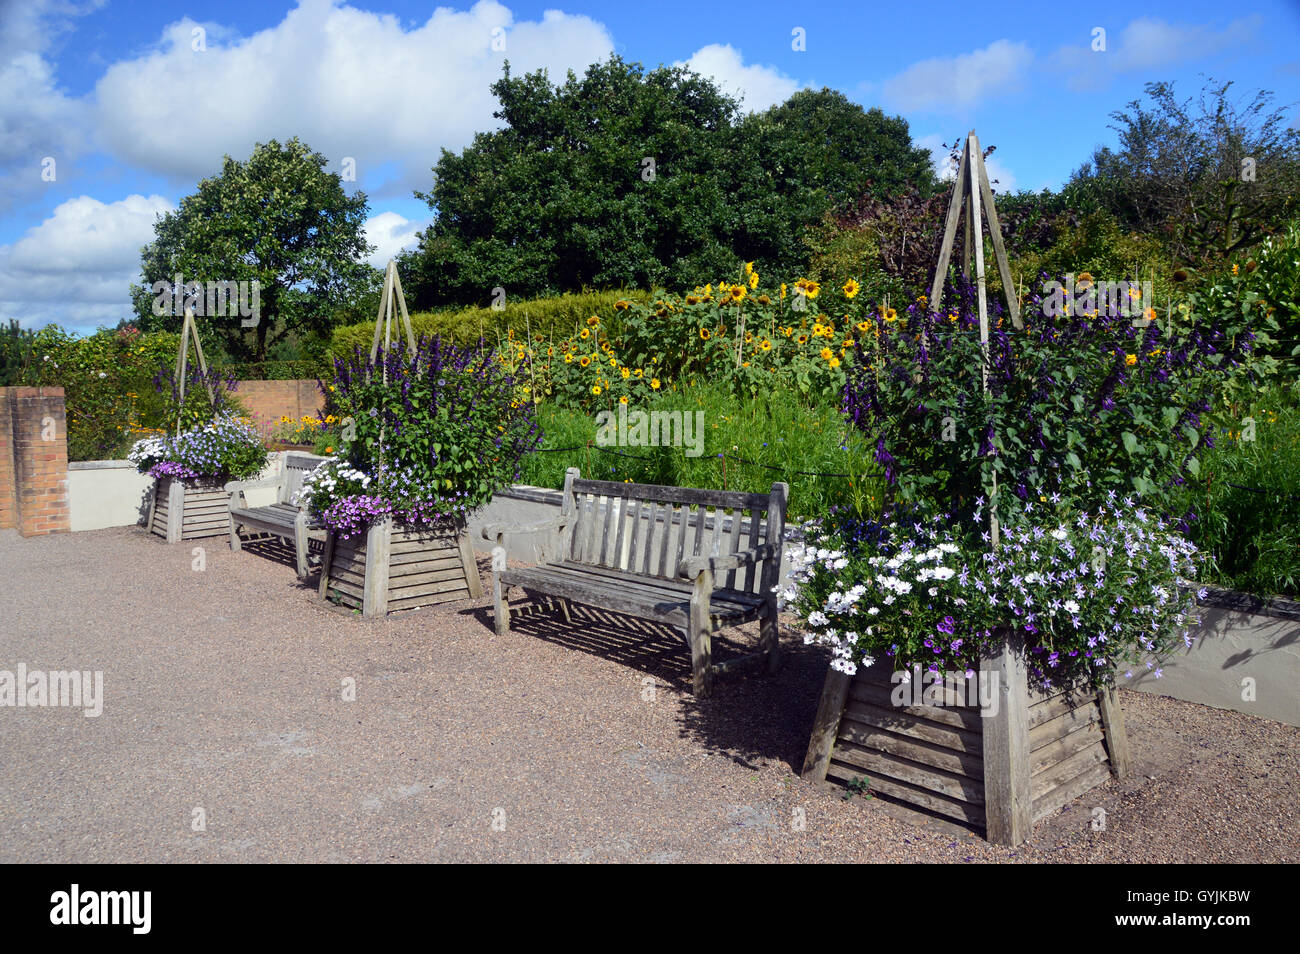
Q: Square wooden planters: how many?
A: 3